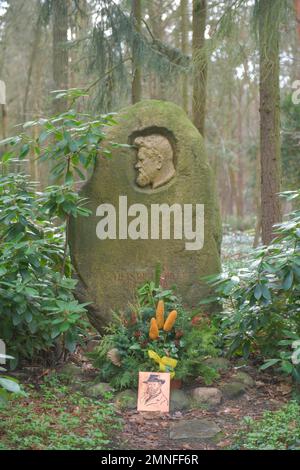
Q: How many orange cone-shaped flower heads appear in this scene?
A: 3